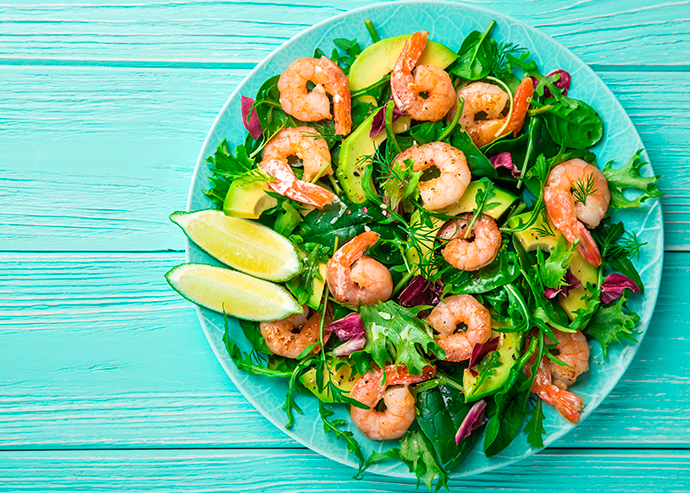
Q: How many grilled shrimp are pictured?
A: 12